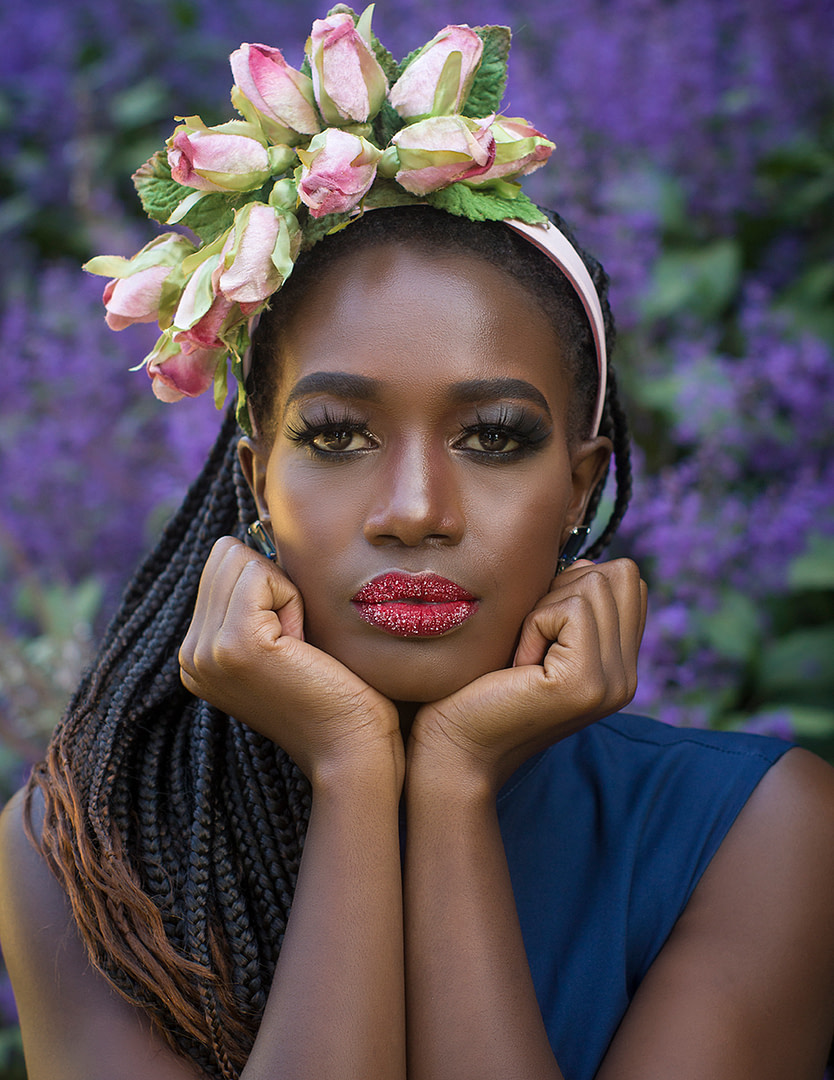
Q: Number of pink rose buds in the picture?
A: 11